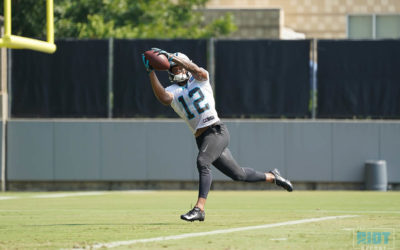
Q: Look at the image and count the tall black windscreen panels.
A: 4